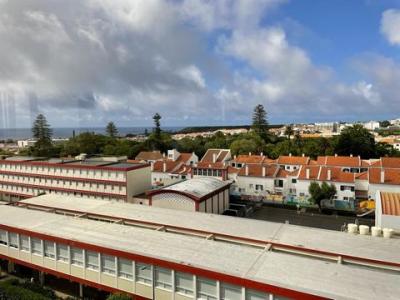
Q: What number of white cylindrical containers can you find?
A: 4